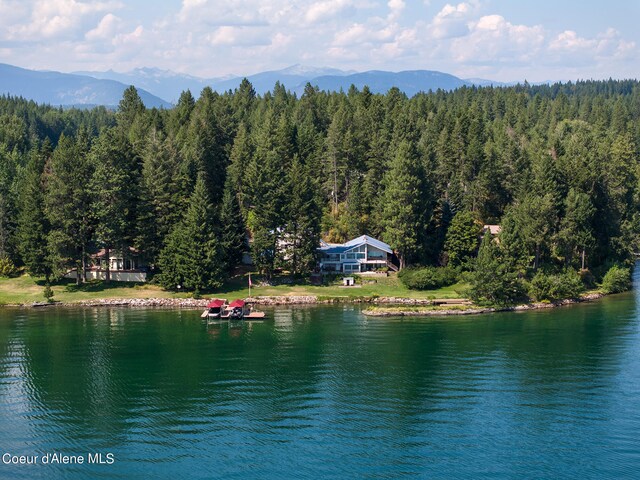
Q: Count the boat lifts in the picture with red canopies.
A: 2